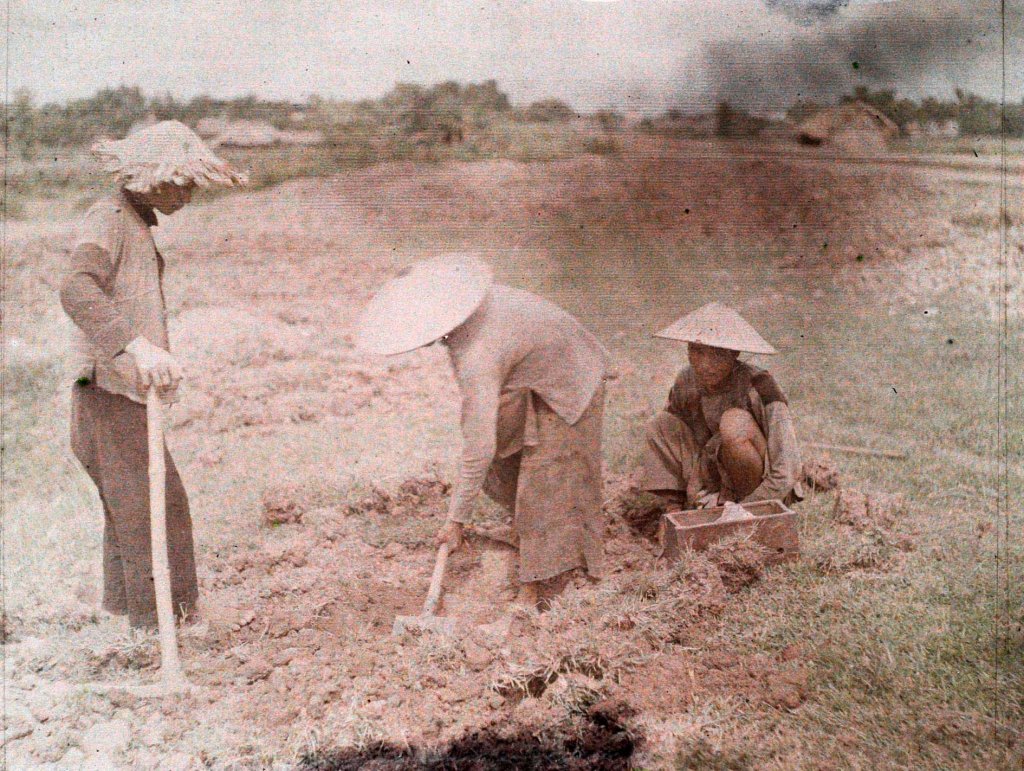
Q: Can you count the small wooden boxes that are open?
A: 1